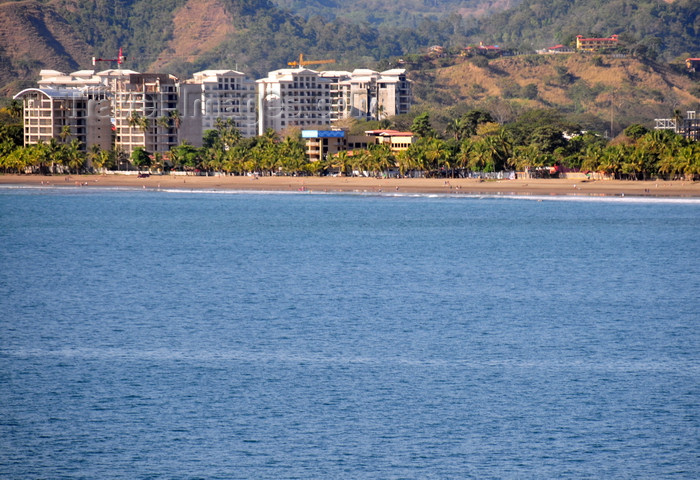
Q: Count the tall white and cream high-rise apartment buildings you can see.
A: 5